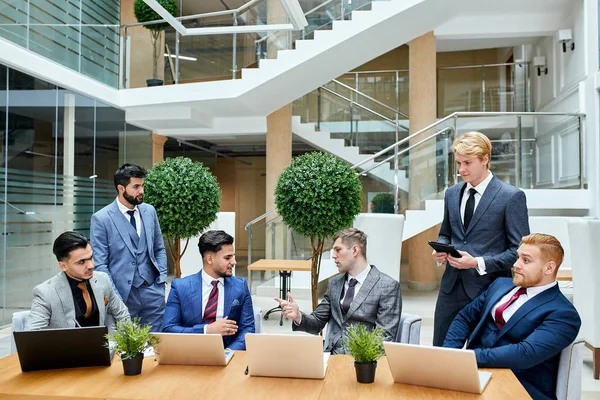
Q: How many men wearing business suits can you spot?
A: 6